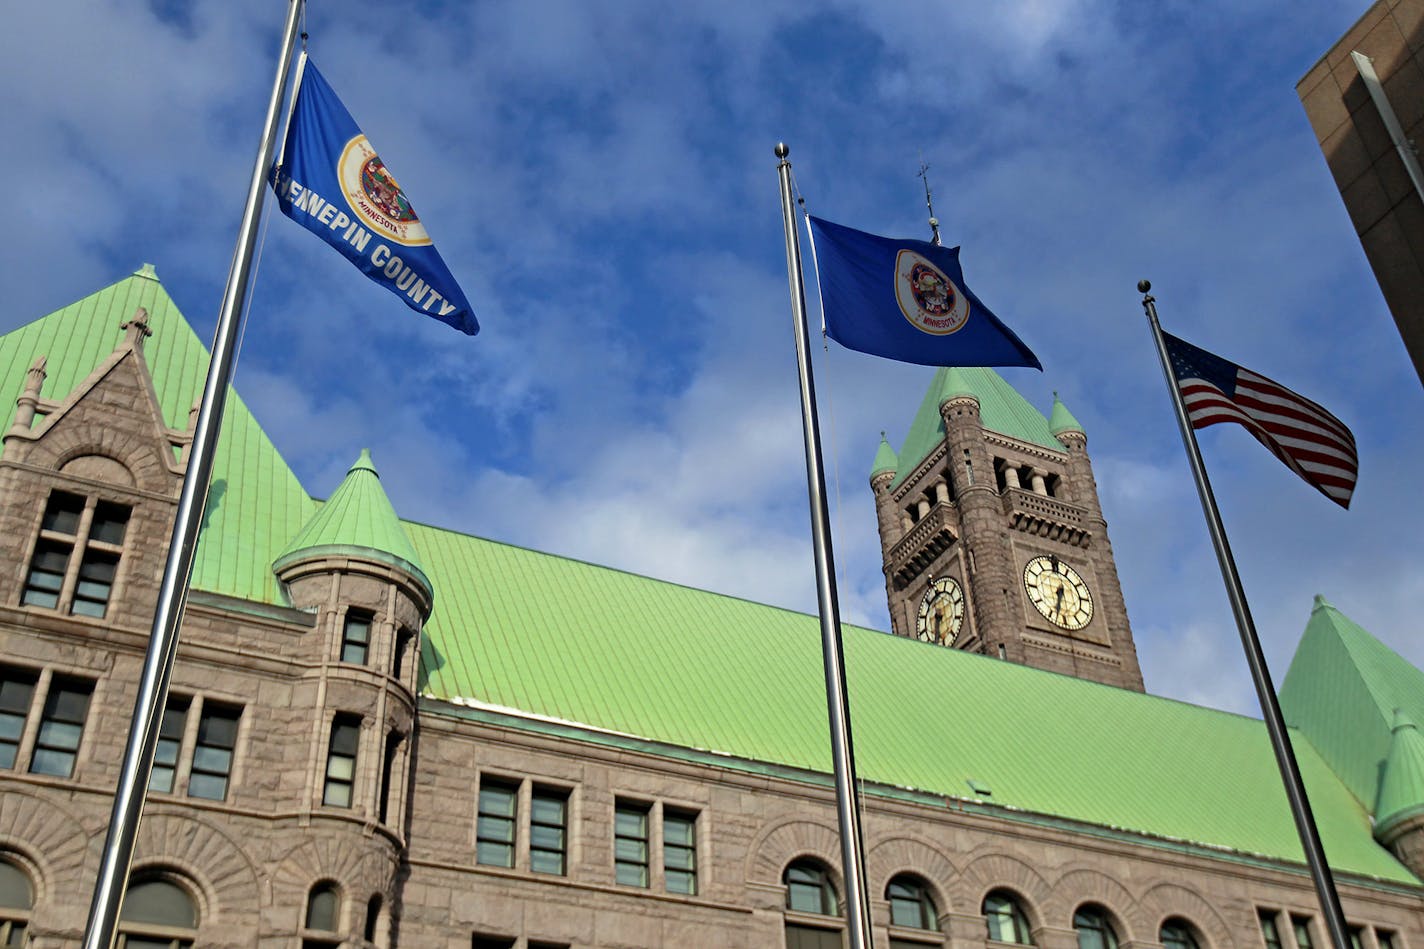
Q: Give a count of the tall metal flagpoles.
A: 3